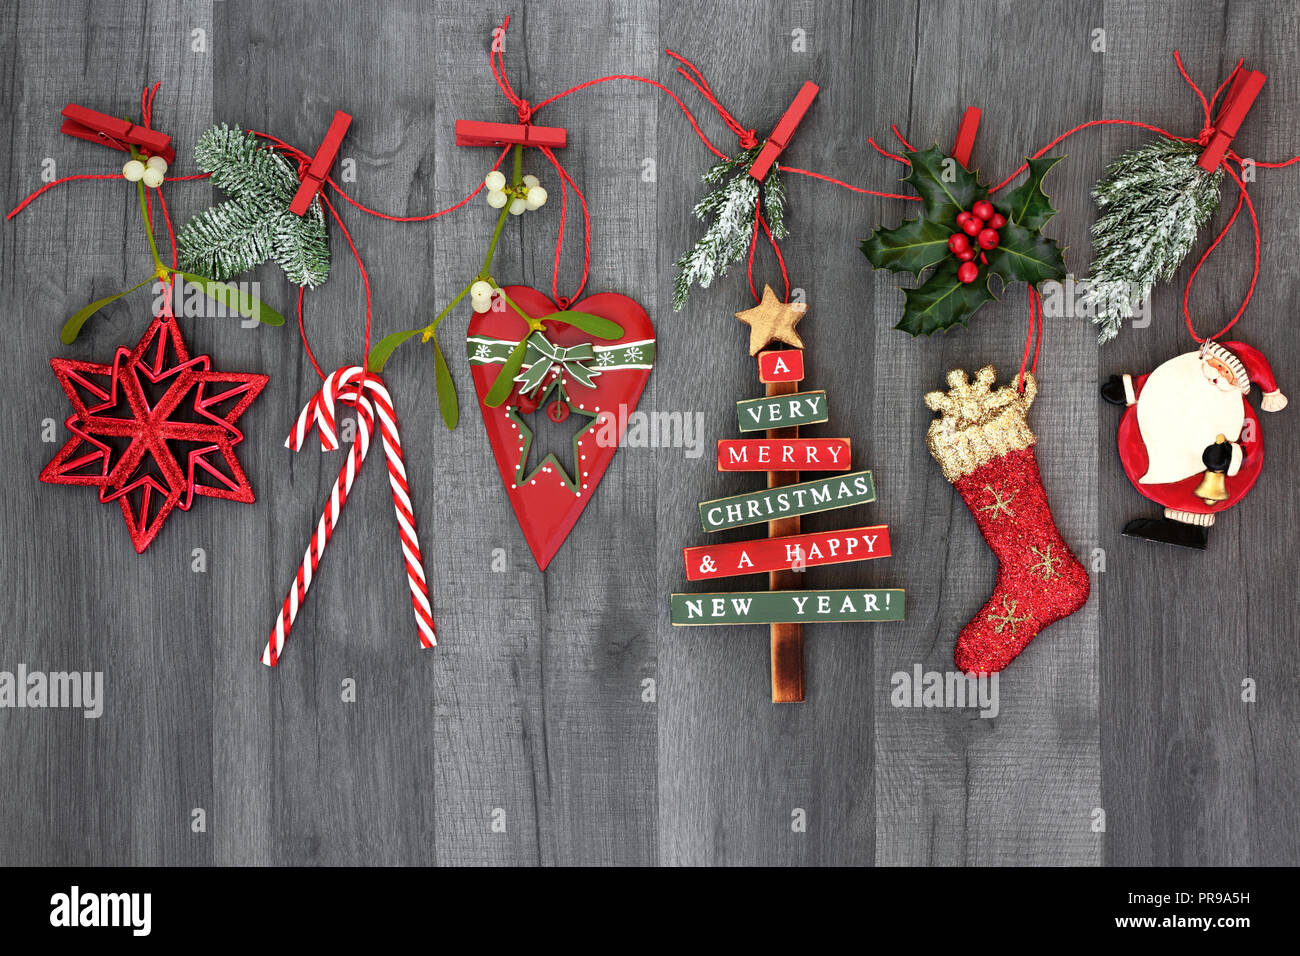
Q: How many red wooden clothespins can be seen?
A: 6